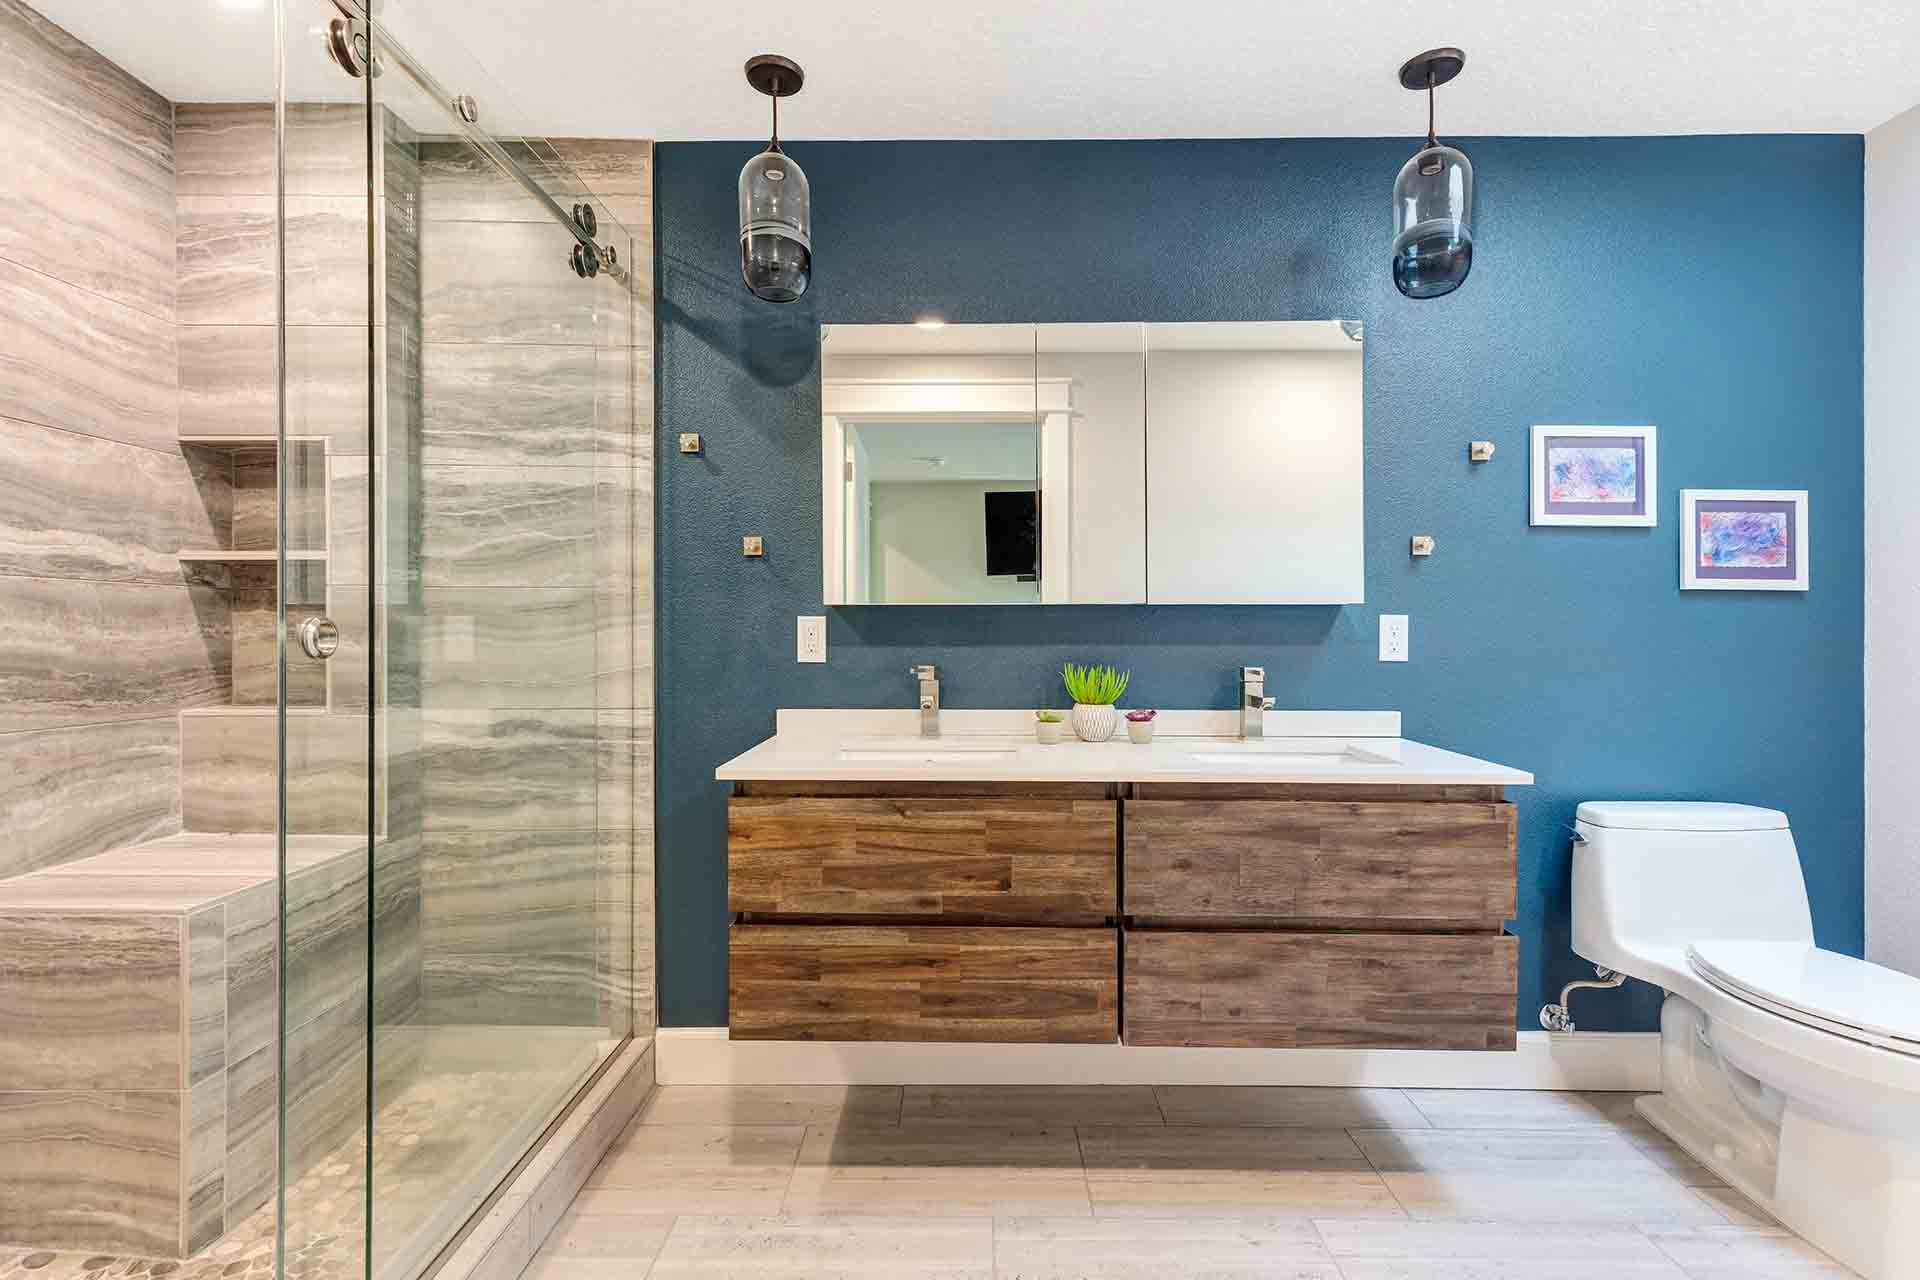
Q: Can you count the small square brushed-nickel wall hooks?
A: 4